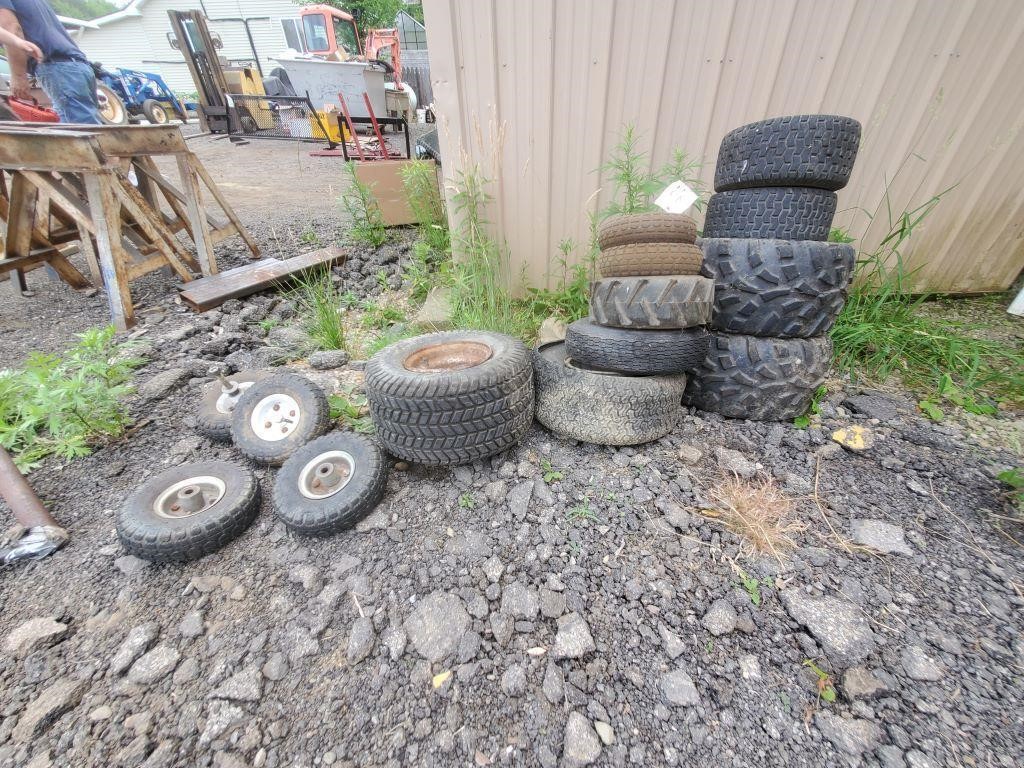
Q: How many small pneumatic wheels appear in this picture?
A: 4